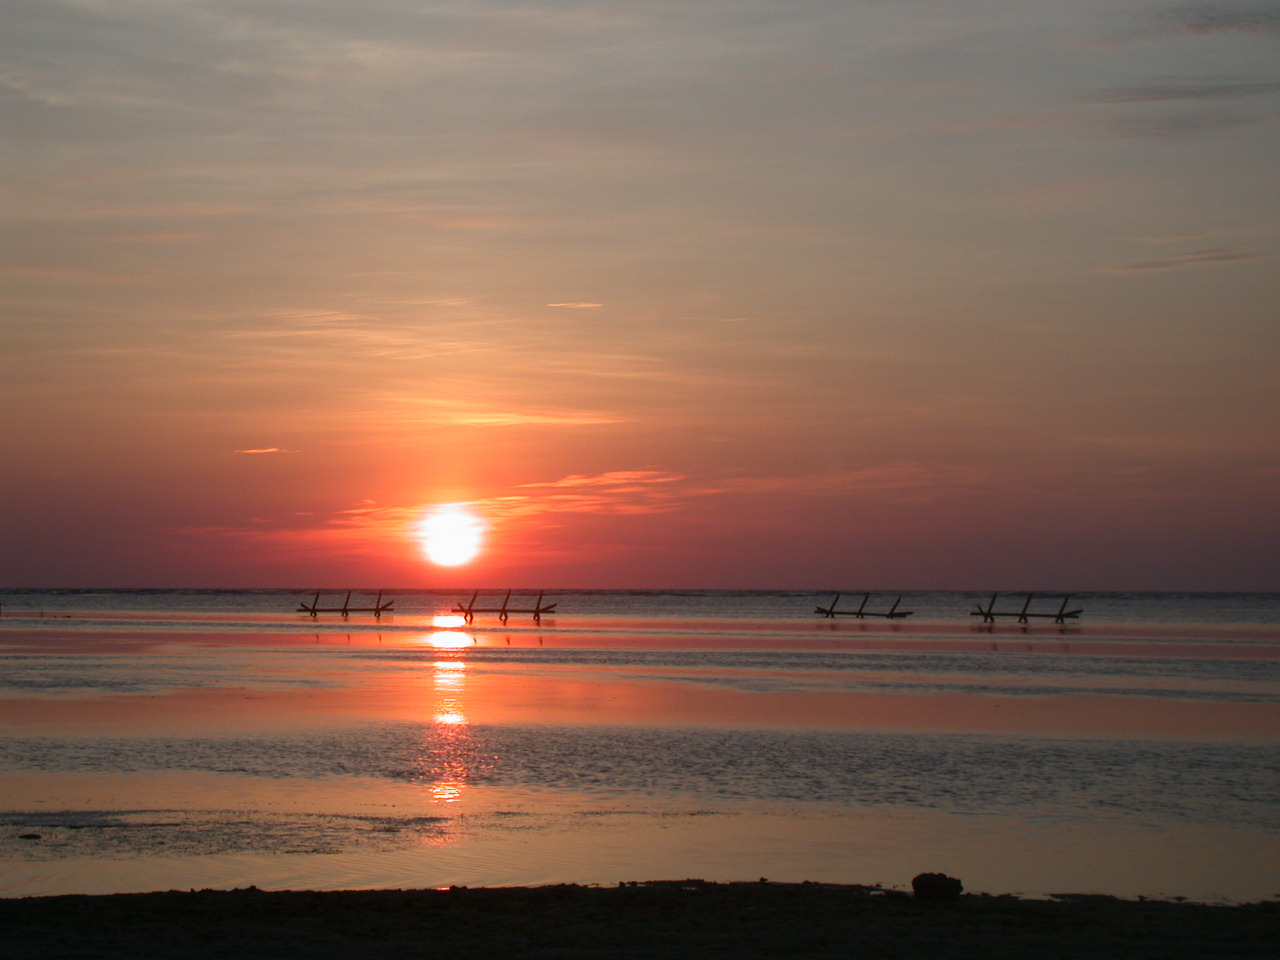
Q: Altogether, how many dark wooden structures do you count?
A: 4